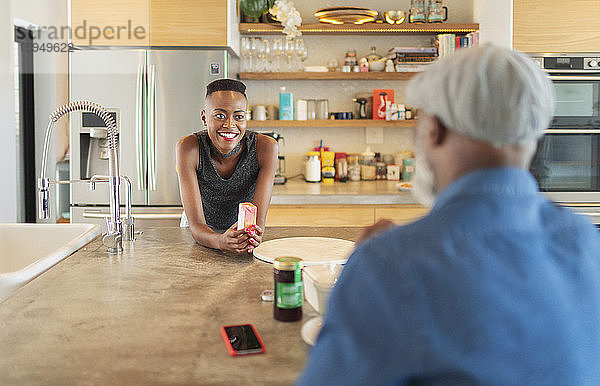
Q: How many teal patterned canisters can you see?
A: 2